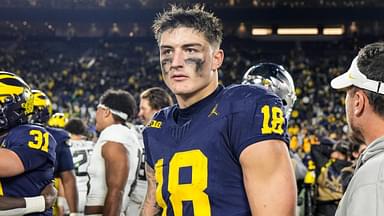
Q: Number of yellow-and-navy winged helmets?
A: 3